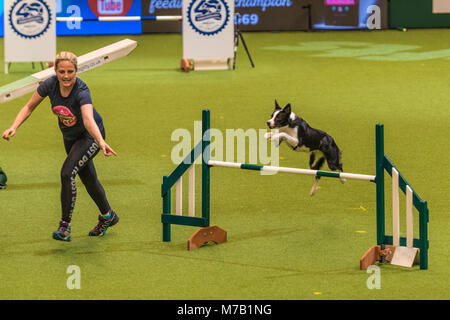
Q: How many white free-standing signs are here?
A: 2